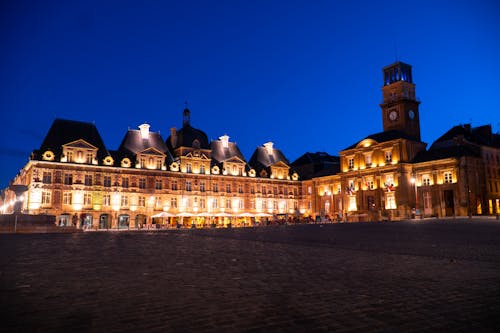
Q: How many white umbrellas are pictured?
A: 6